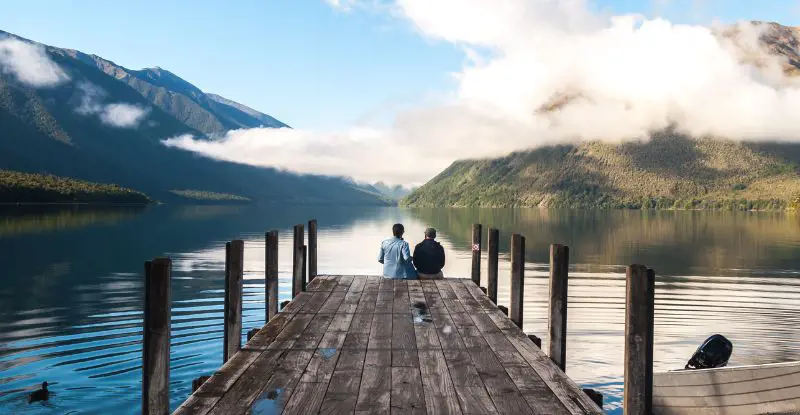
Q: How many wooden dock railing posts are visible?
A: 10